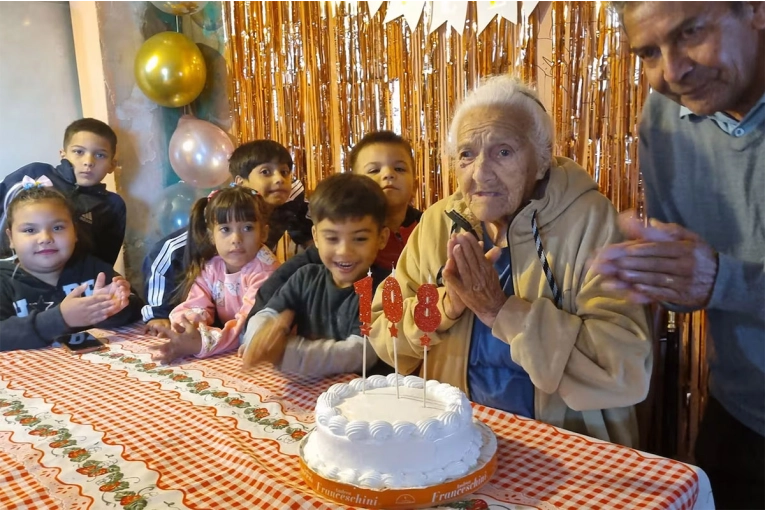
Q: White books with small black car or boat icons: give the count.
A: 0